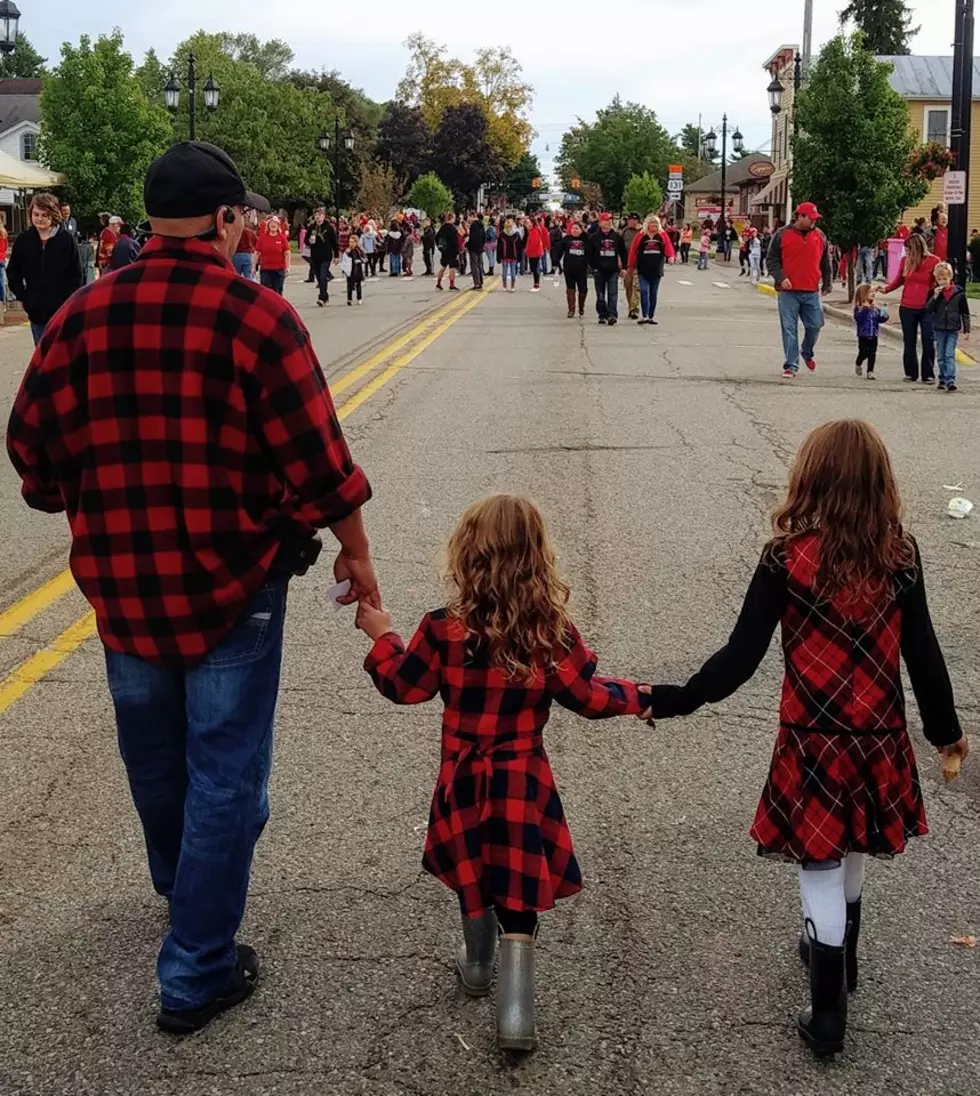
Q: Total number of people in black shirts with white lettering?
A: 3